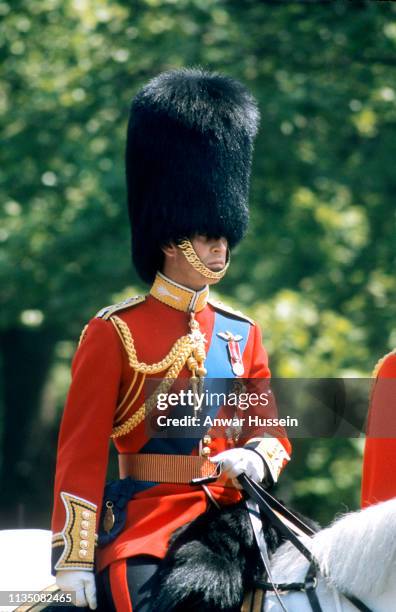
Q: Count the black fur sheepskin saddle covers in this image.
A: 1